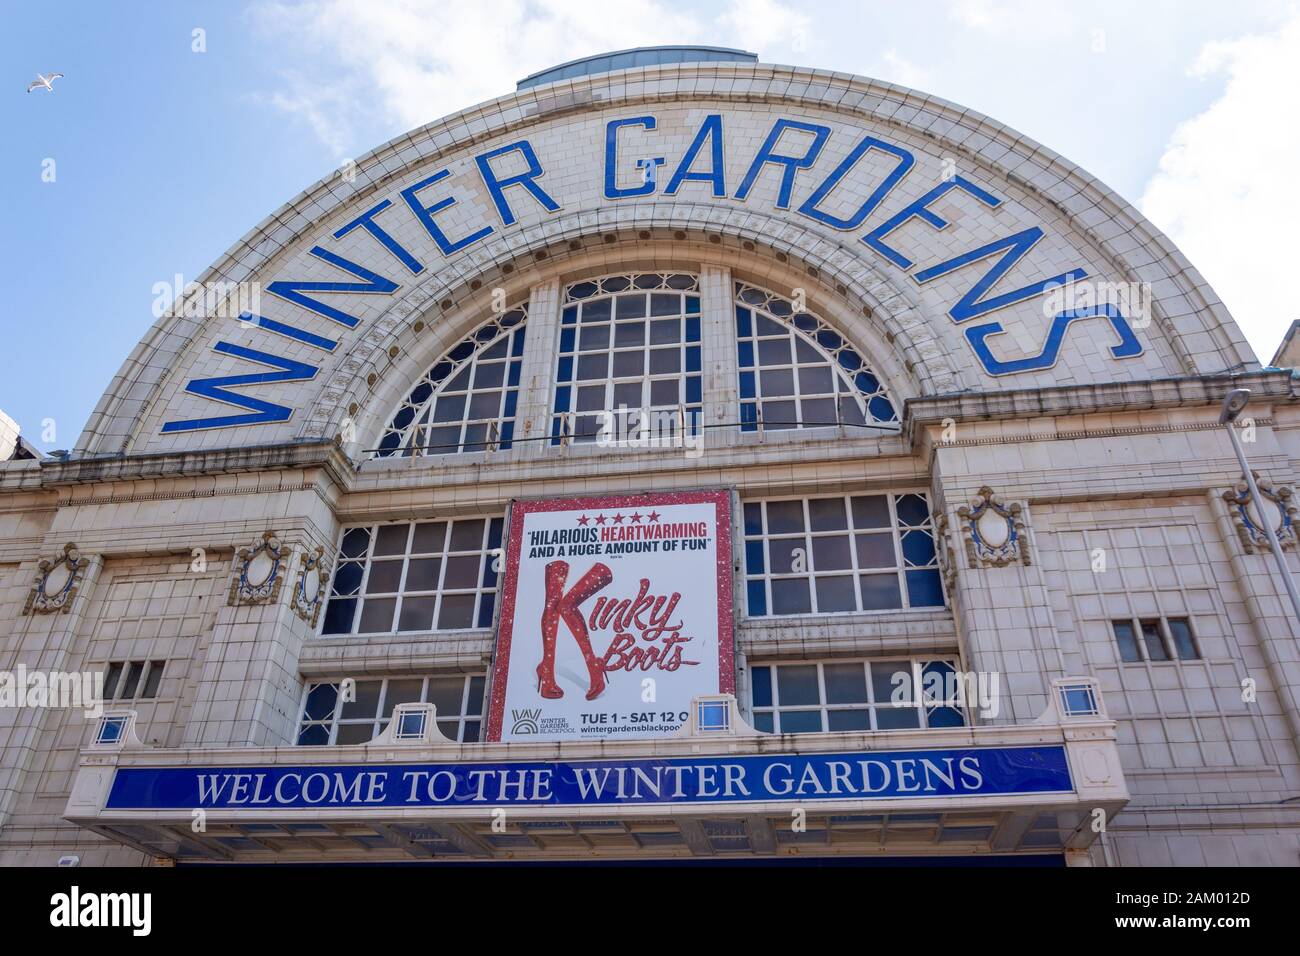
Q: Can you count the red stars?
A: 5